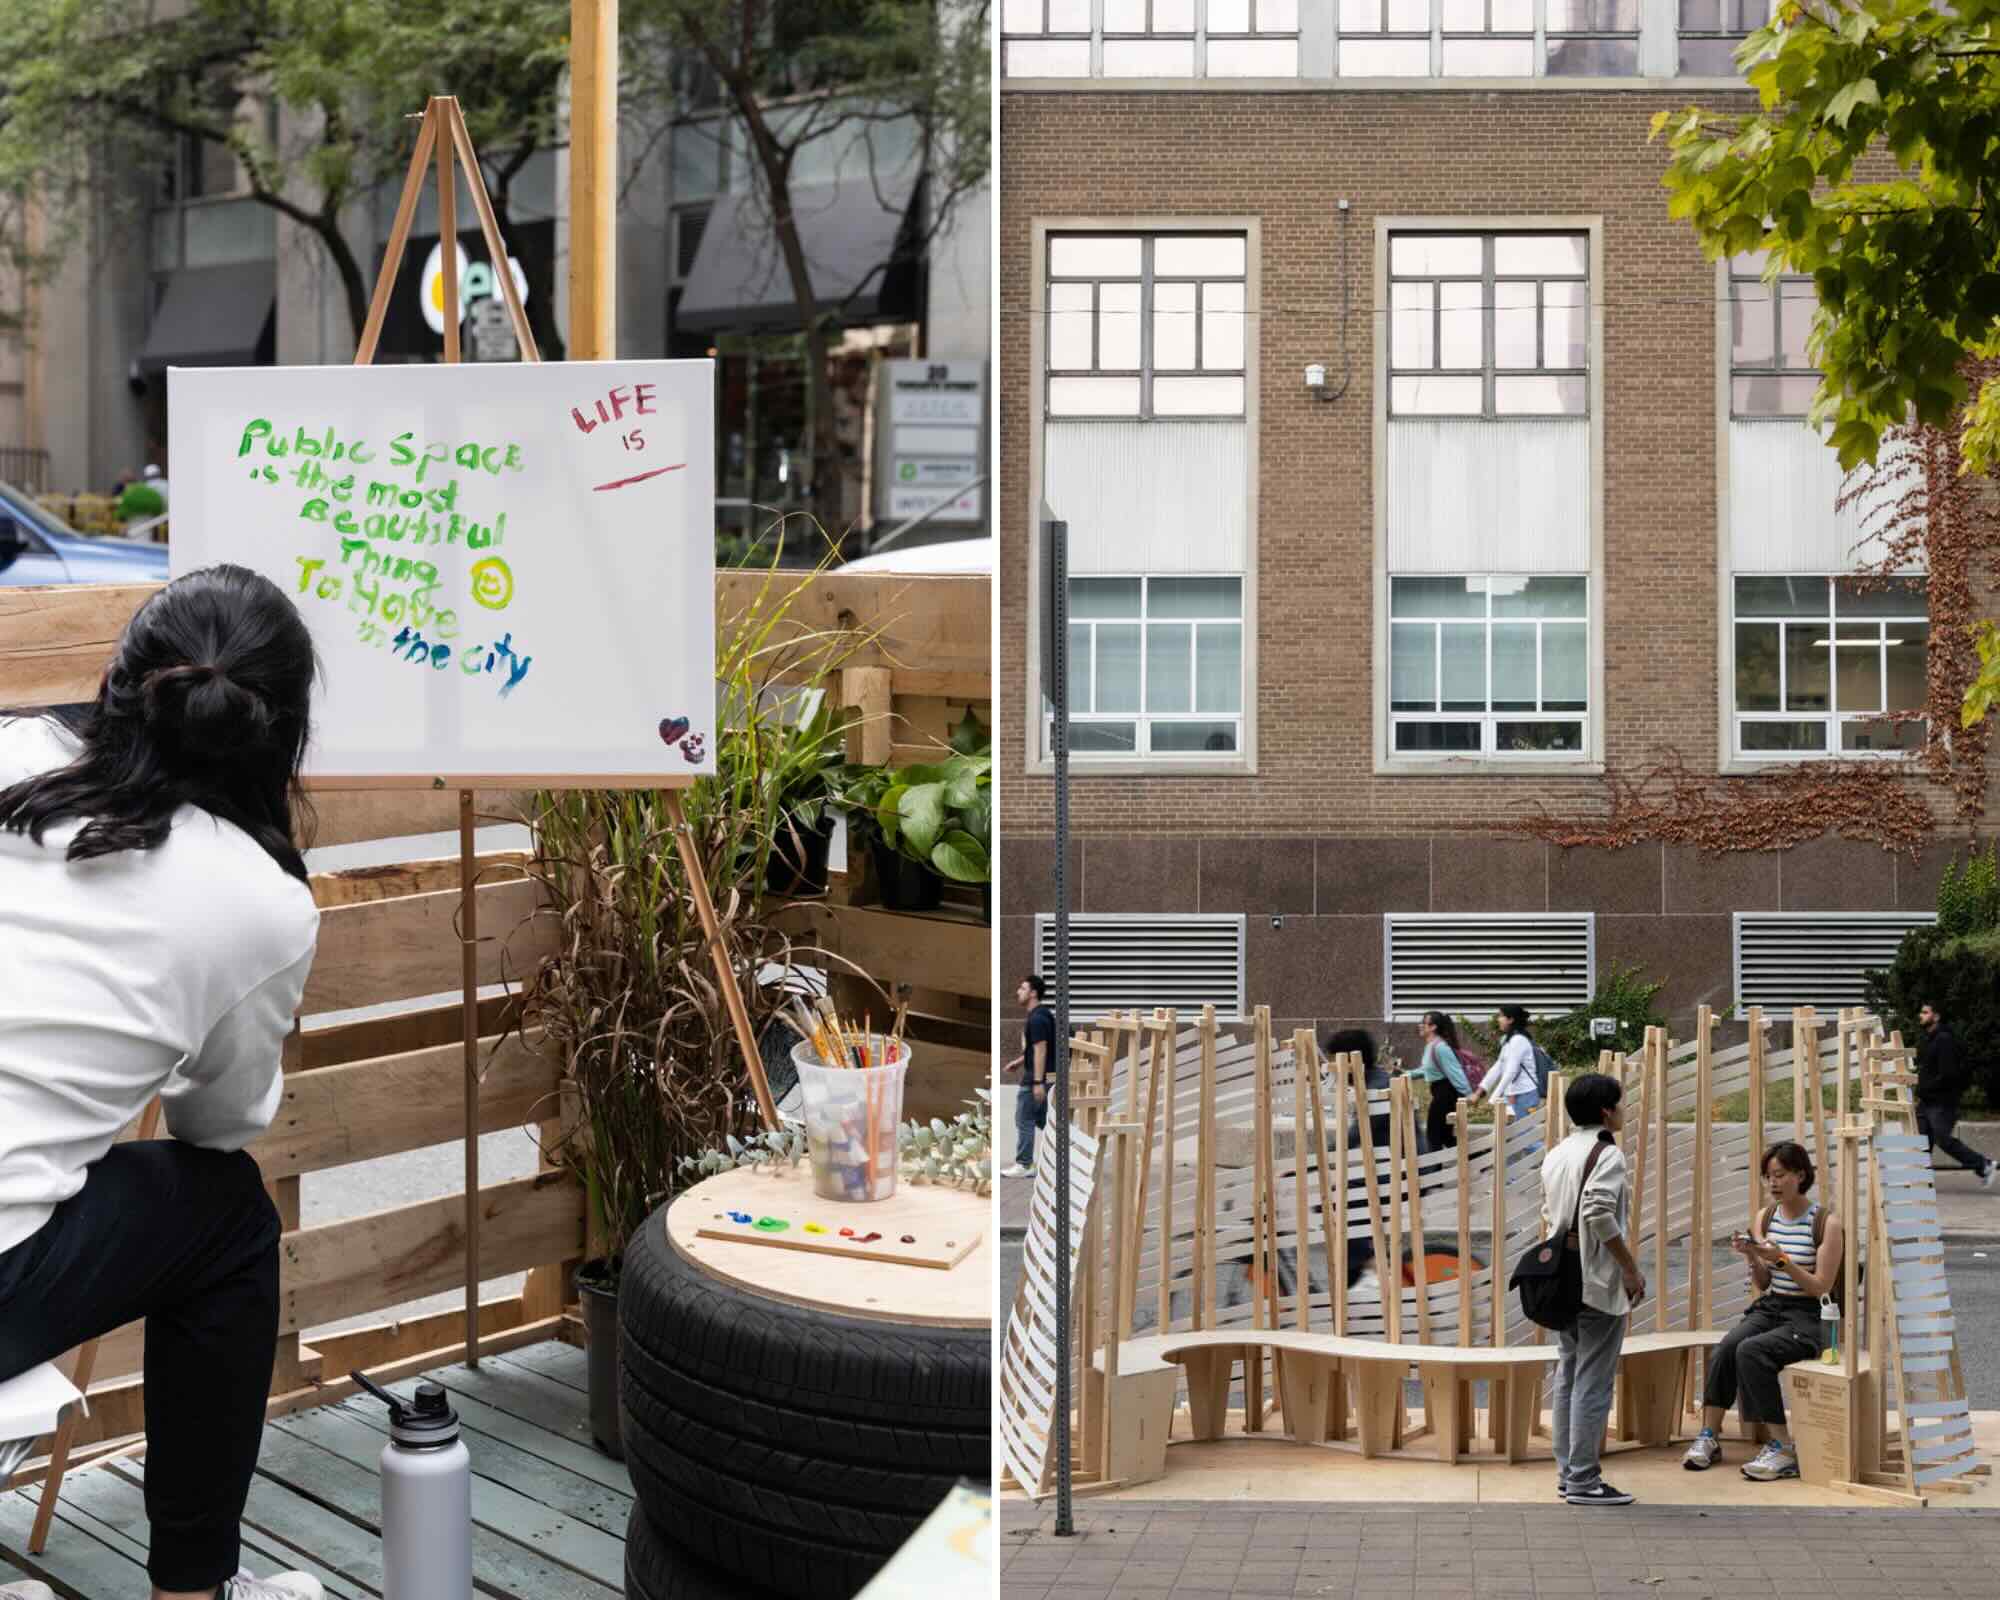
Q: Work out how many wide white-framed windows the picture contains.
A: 3